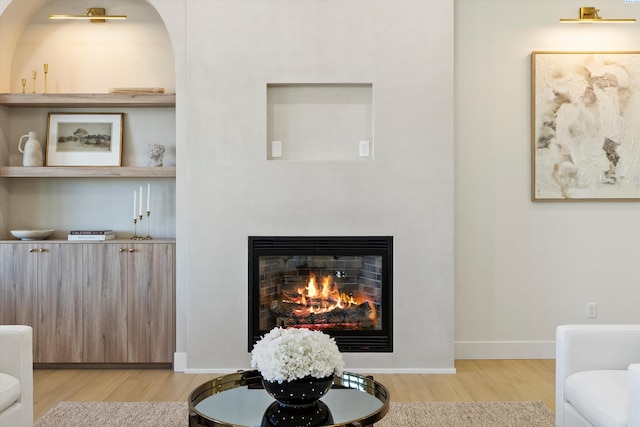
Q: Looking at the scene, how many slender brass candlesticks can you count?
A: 6